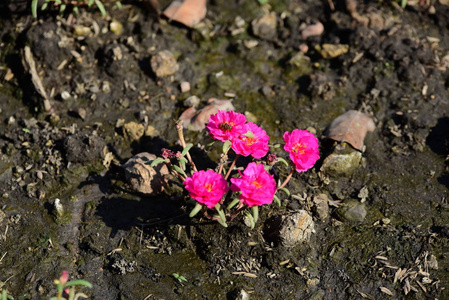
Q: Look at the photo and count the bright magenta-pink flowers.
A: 5